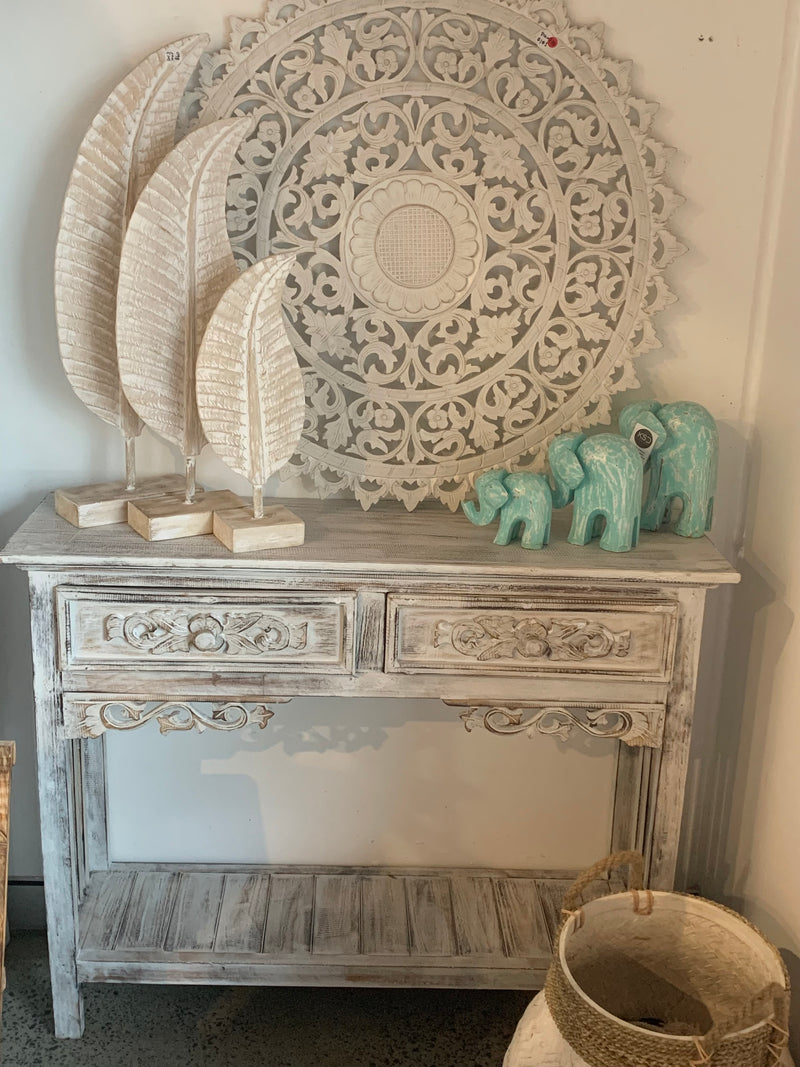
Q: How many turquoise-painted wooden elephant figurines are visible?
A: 3